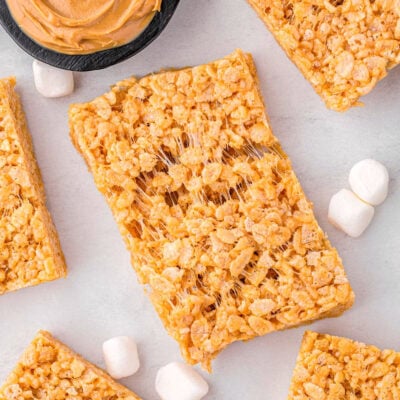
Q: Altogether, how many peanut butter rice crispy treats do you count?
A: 5